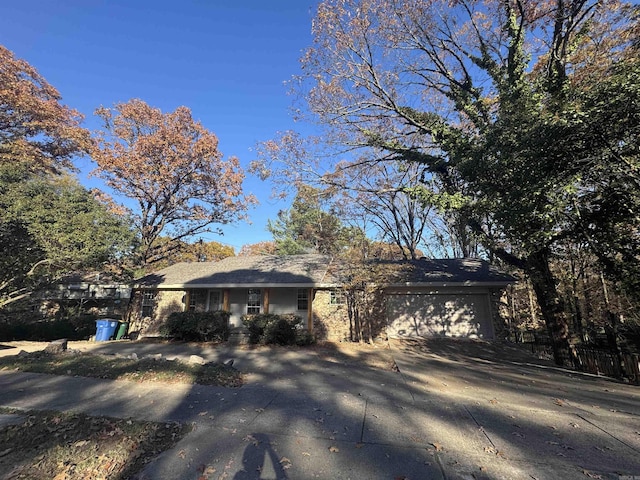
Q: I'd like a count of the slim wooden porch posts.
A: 4